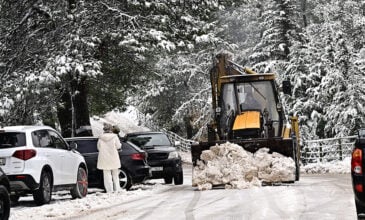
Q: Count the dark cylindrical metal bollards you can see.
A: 0